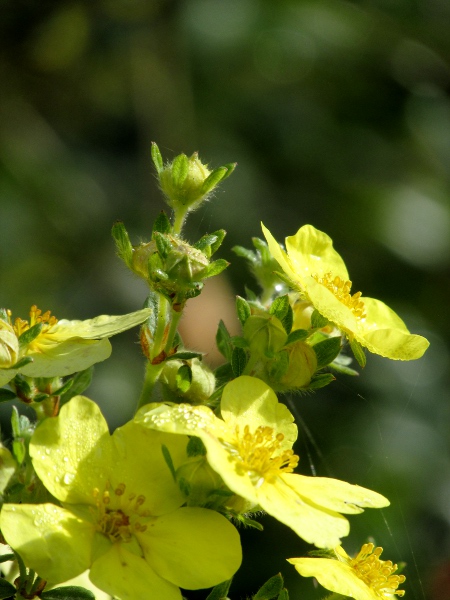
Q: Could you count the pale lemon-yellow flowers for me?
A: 5